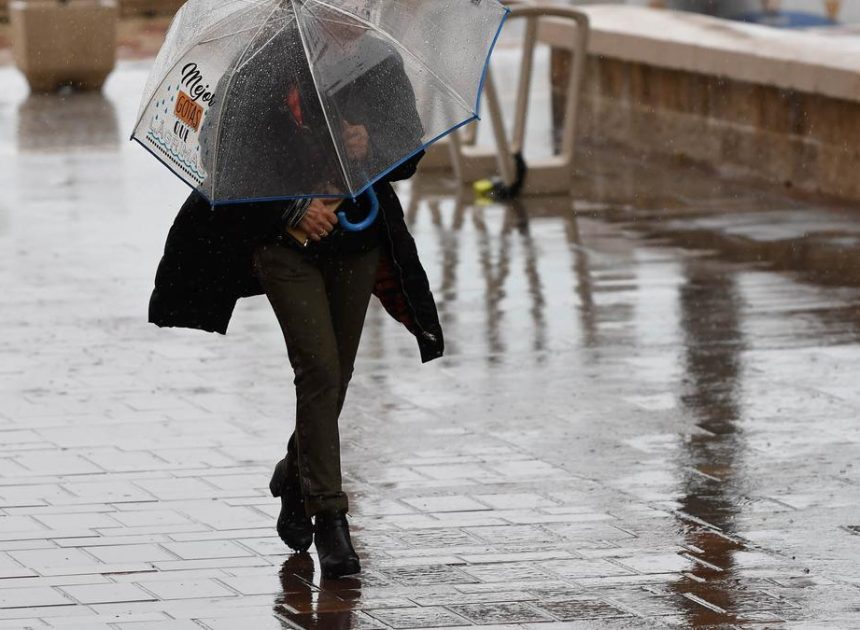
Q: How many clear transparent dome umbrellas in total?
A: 1